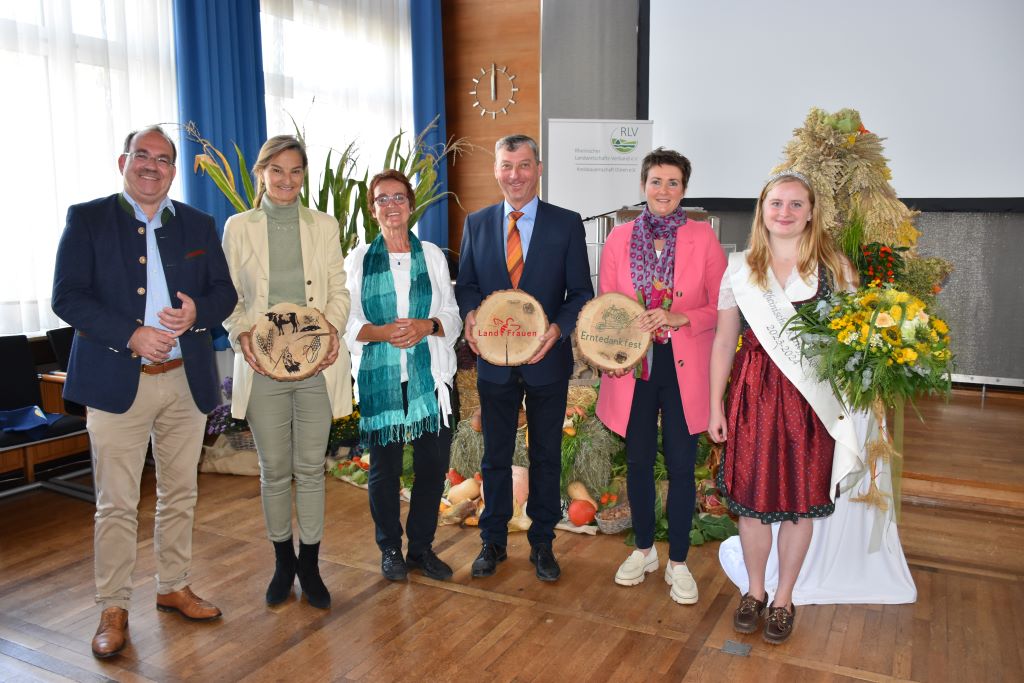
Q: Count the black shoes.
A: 6